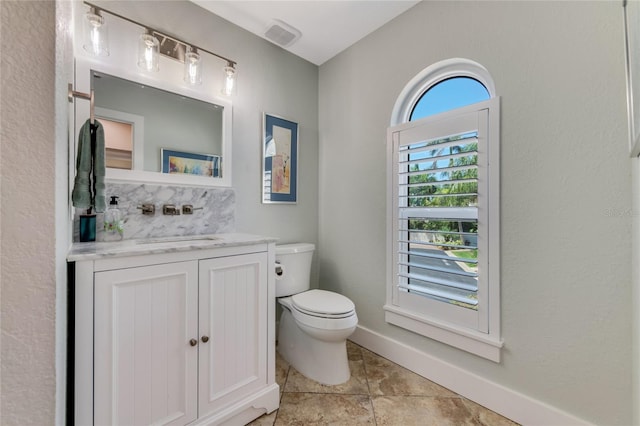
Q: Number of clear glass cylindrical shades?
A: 4